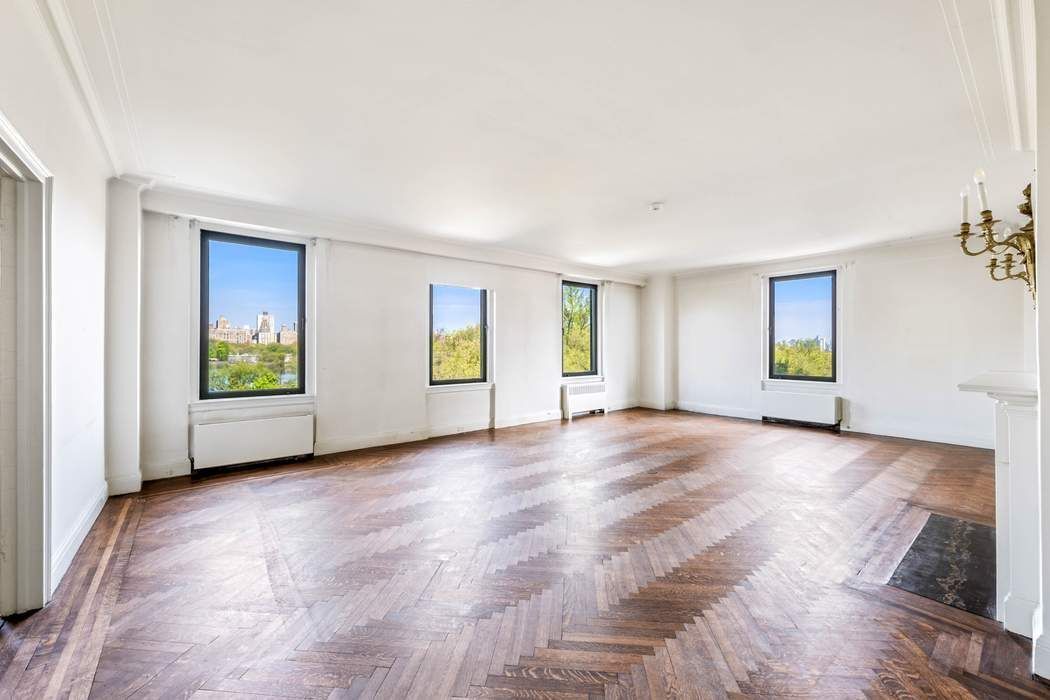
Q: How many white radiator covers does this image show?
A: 3